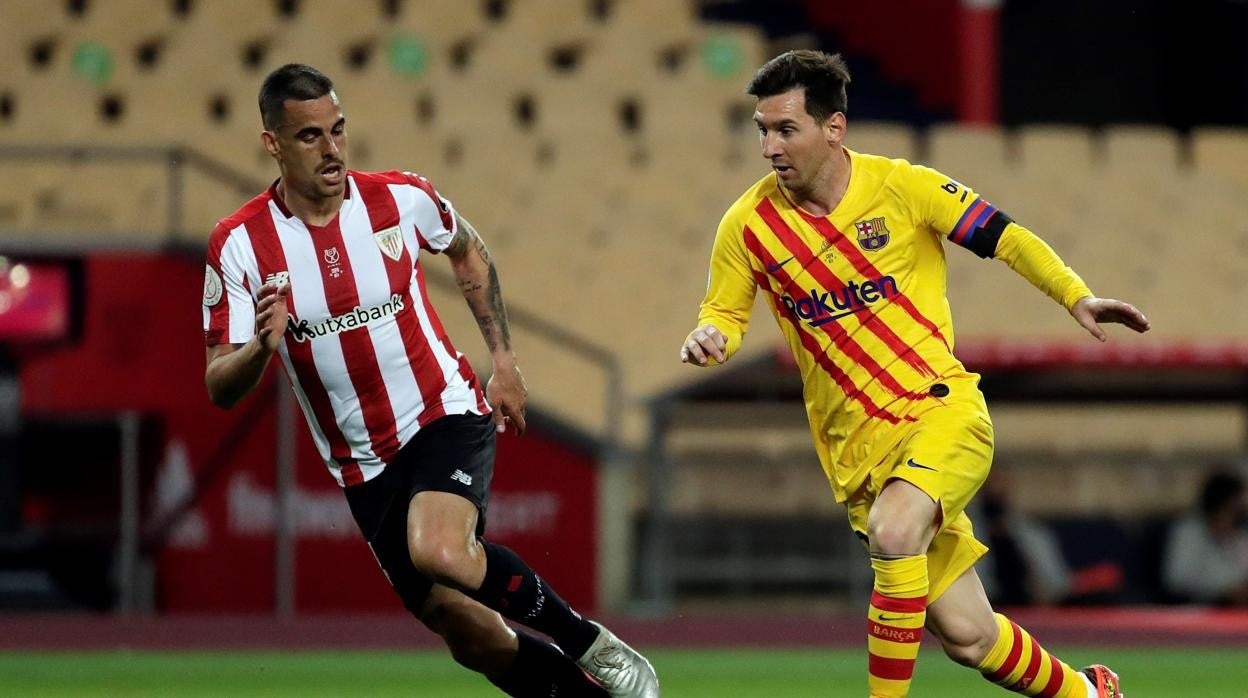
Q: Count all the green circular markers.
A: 3